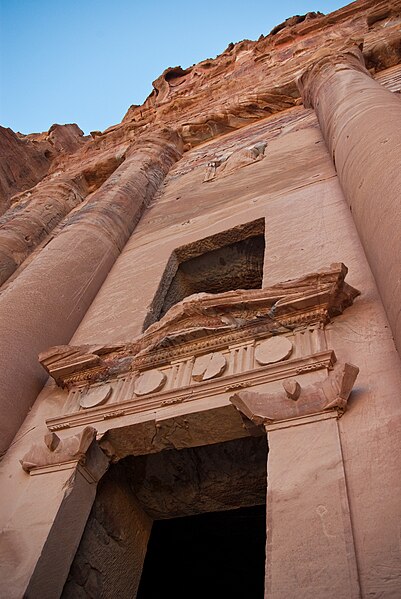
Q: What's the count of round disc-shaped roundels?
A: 4